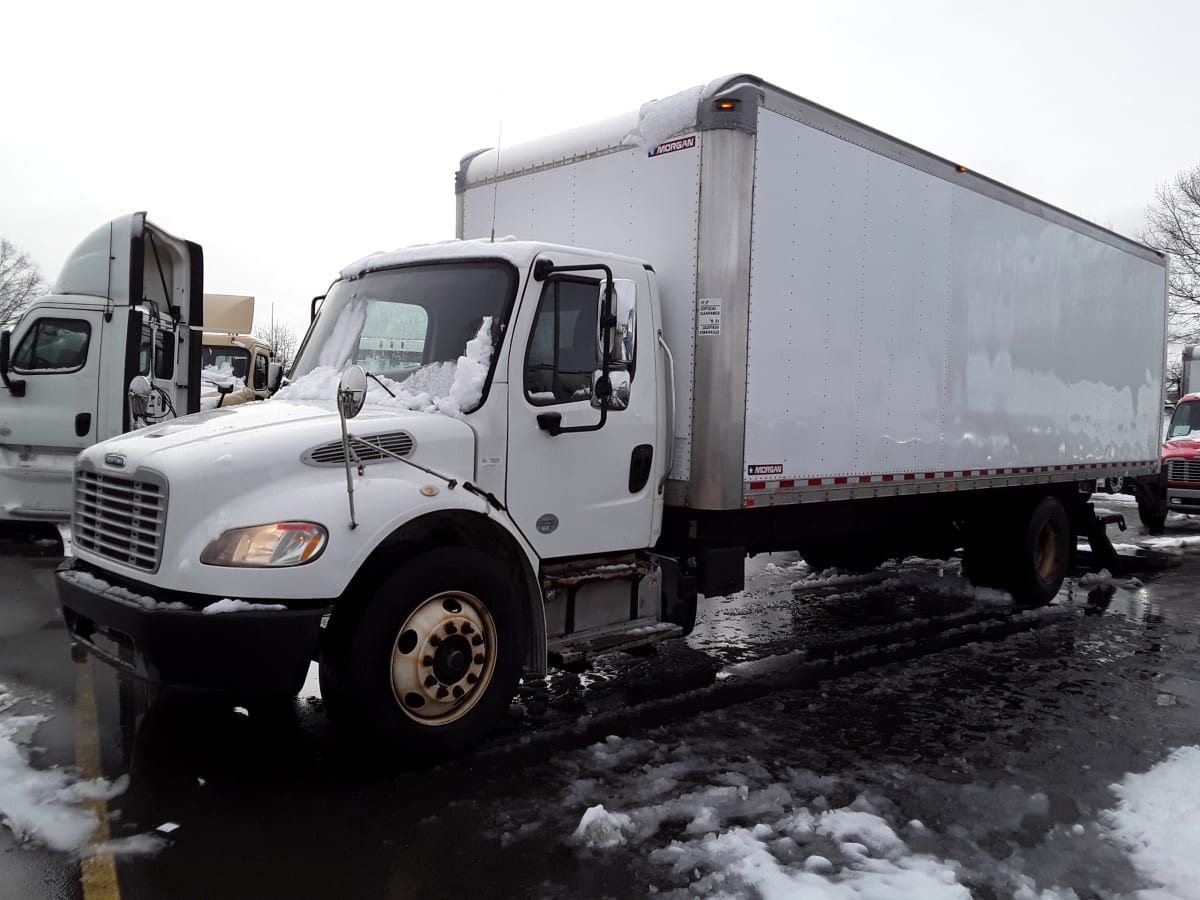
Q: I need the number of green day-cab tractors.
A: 0